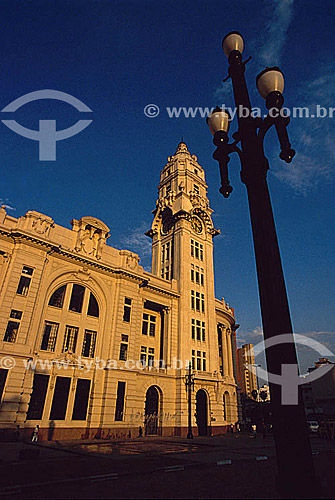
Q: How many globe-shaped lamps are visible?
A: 3